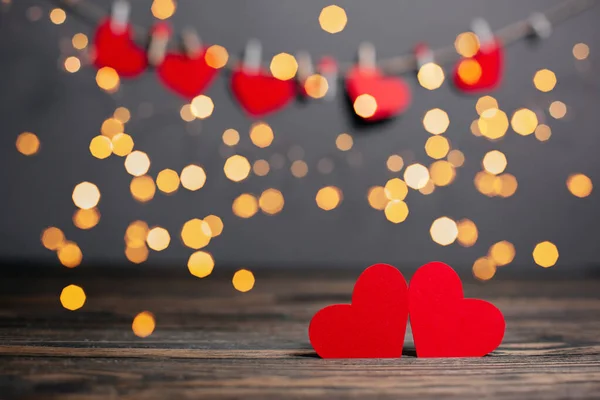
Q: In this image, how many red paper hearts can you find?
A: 7